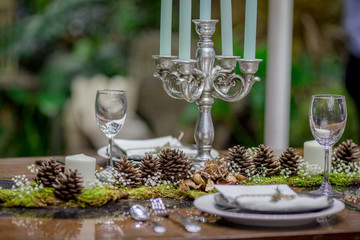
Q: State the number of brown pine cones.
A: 9